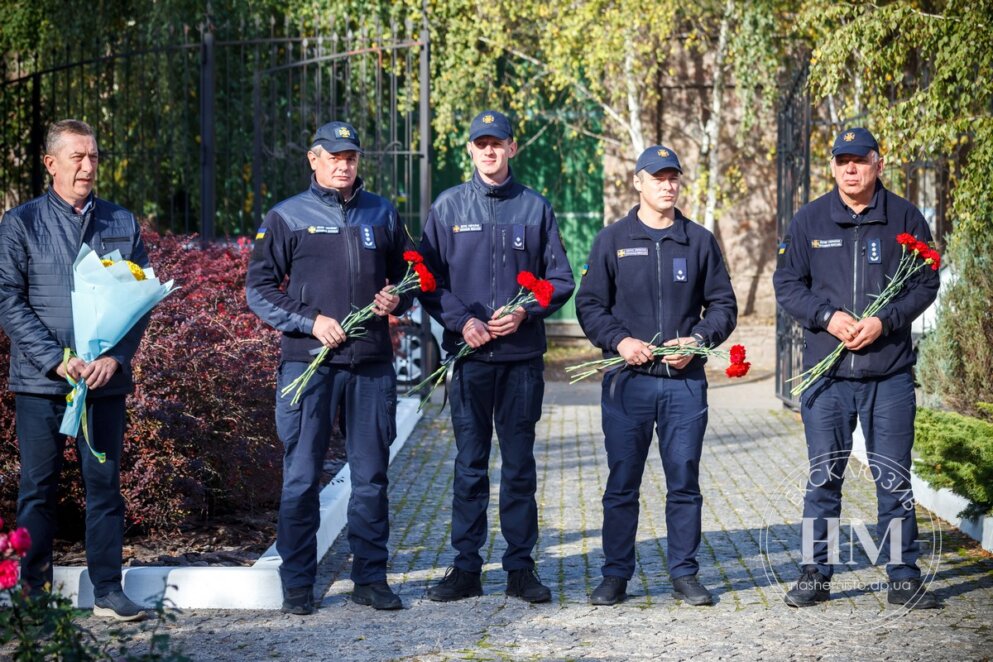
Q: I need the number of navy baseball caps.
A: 4